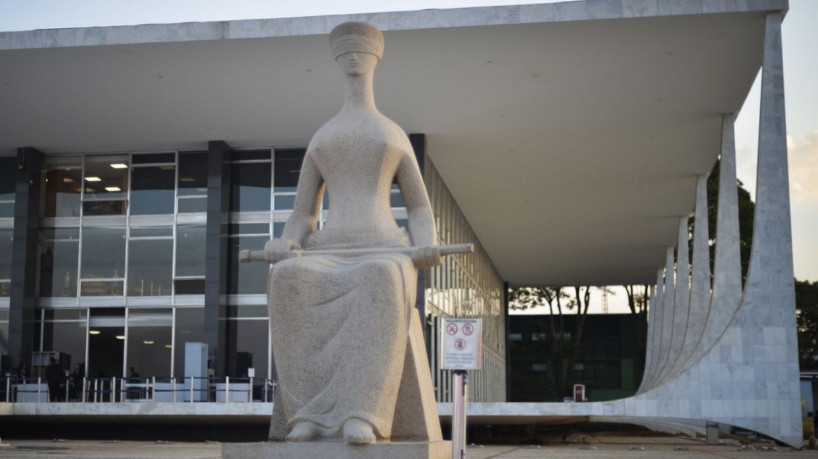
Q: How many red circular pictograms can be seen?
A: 3